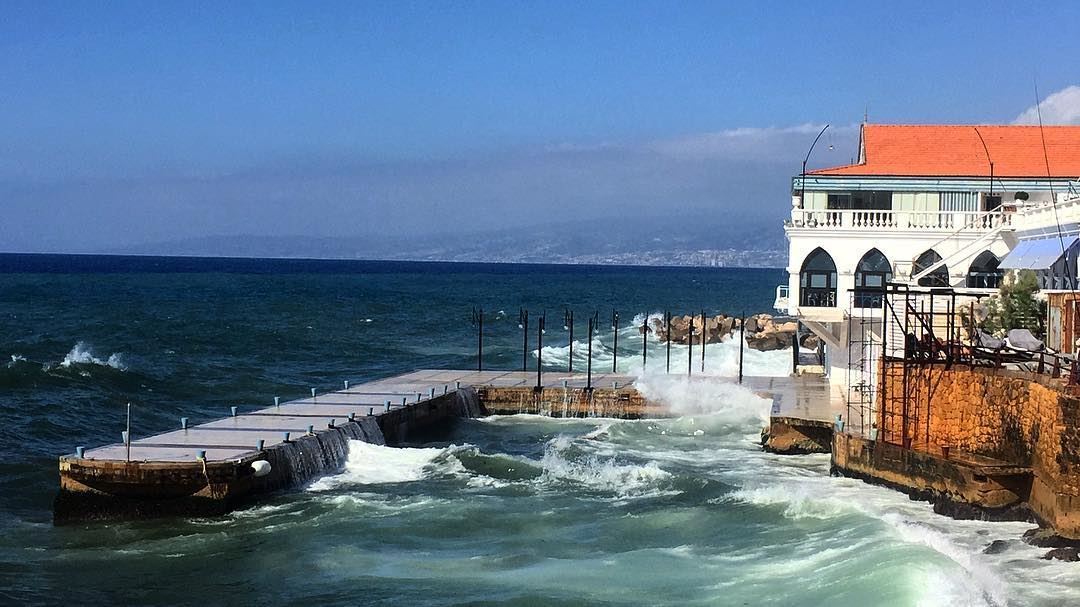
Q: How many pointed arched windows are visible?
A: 4